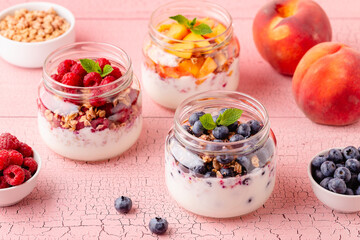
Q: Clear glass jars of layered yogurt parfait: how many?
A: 3